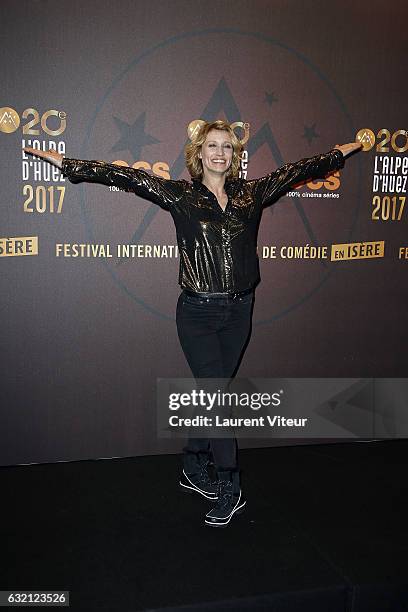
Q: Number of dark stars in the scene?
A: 3